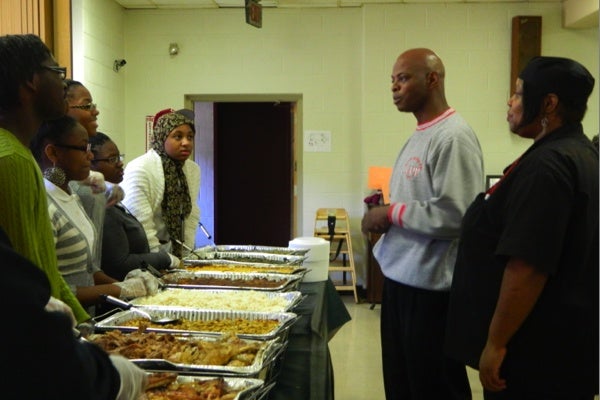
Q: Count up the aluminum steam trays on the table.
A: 8